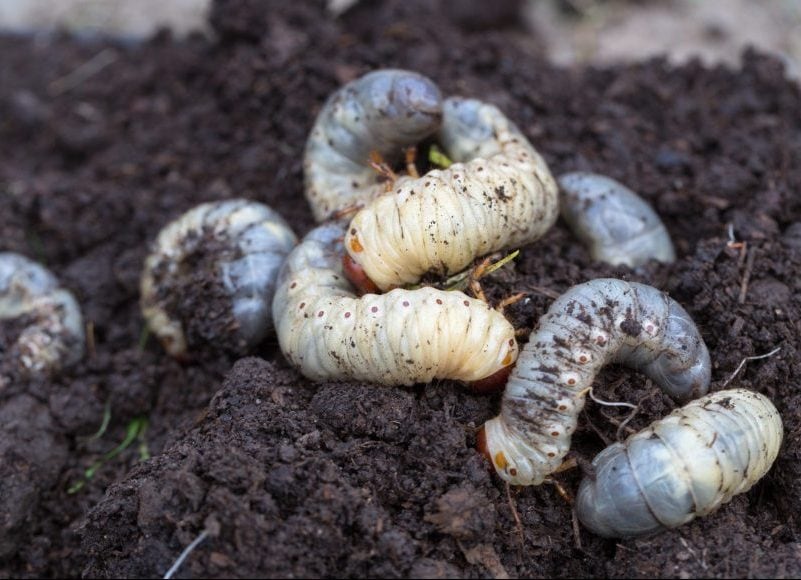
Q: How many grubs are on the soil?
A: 8